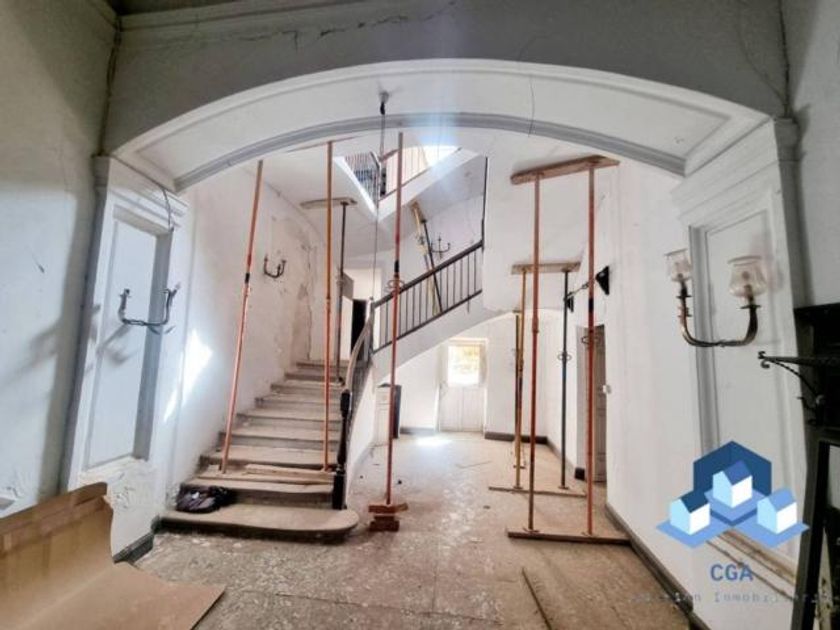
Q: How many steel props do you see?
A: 11